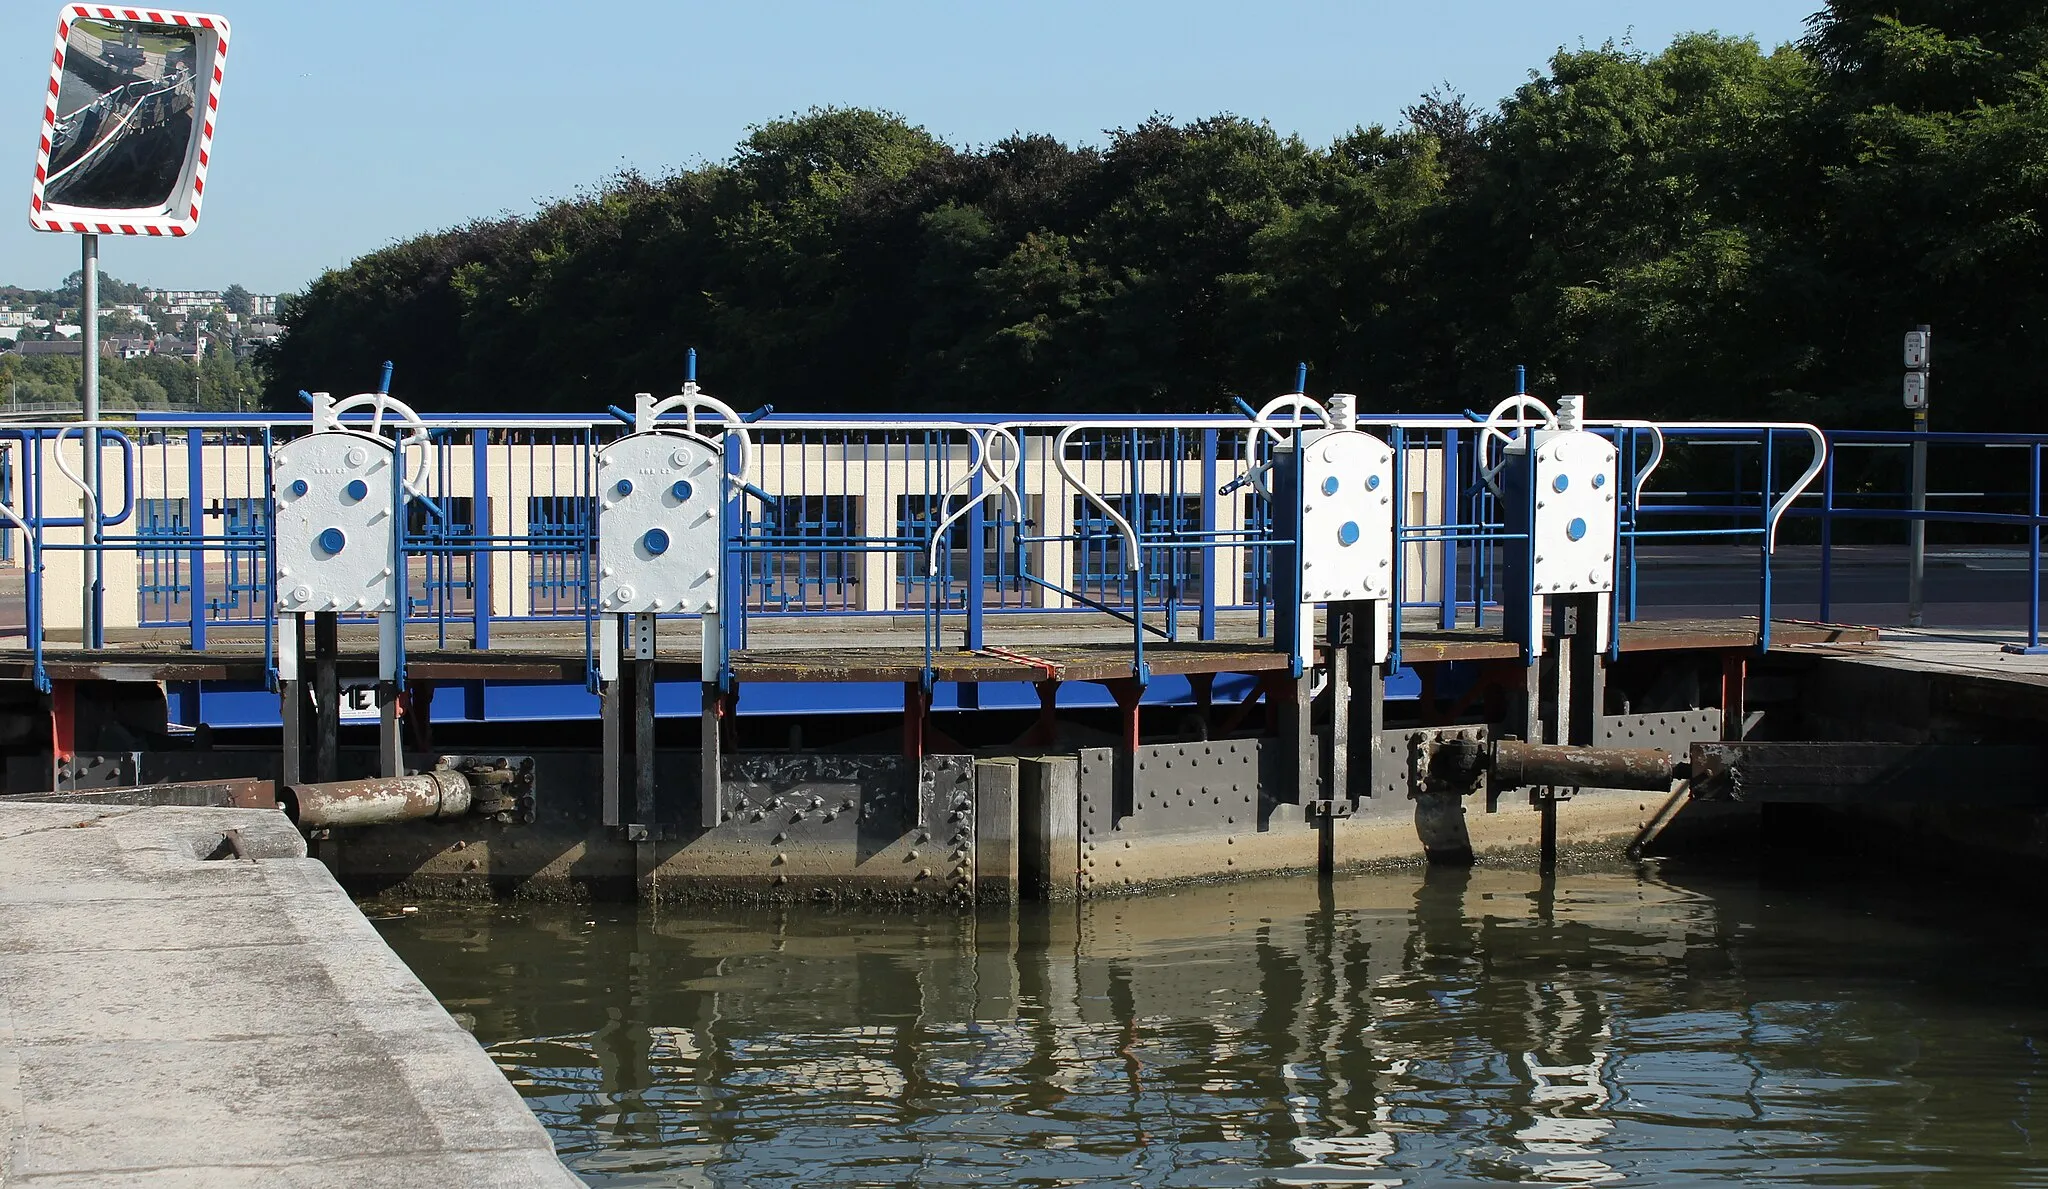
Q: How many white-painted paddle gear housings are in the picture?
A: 4